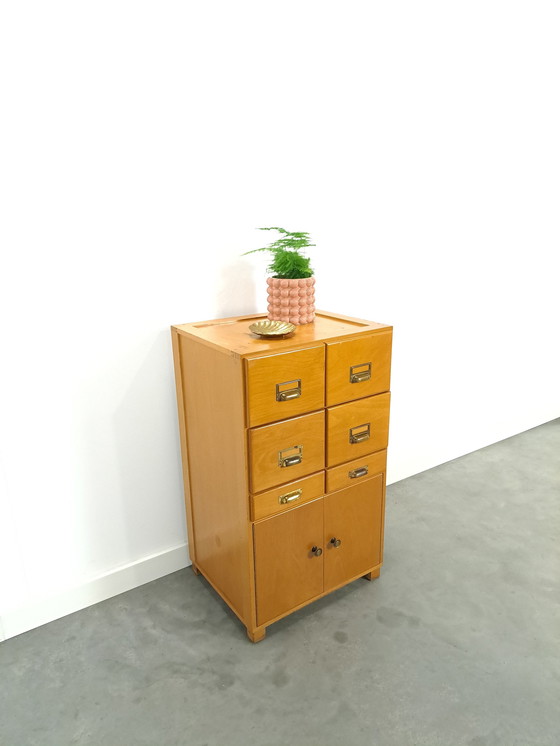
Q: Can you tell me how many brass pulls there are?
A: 6